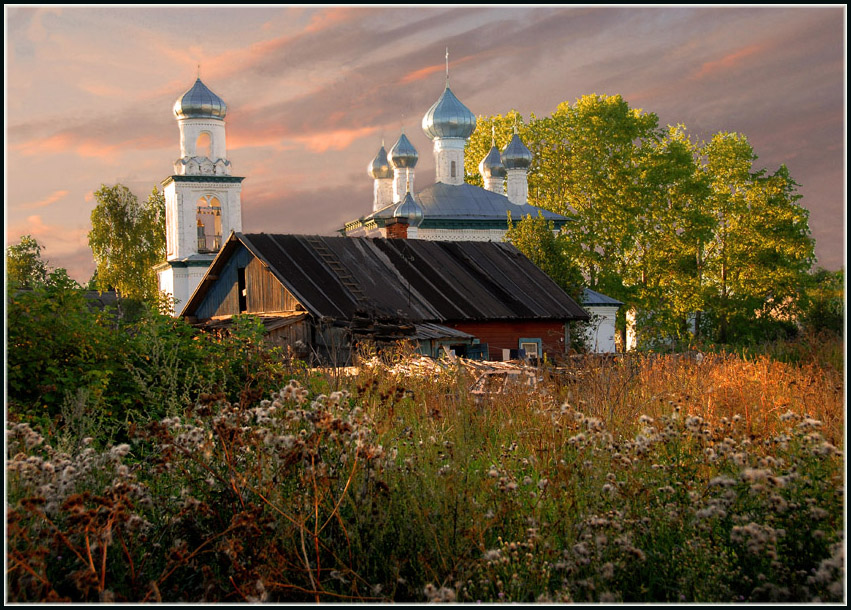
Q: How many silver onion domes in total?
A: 7